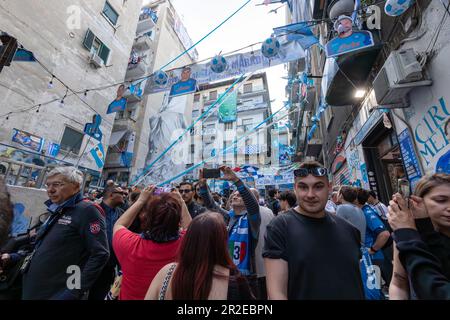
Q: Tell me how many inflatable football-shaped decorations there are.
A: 4